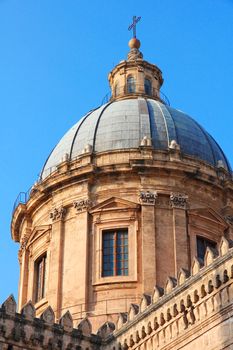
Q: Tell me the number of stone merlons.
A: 15